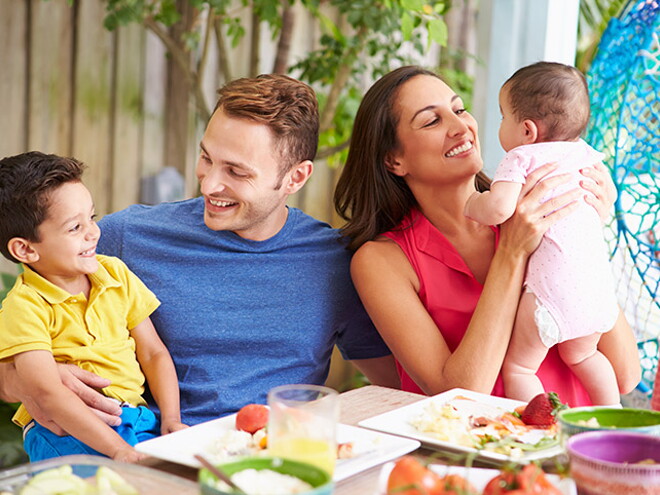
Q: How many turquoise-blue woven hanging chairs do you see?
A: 1